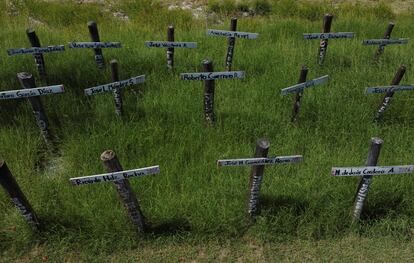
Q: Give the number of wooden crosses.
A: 15